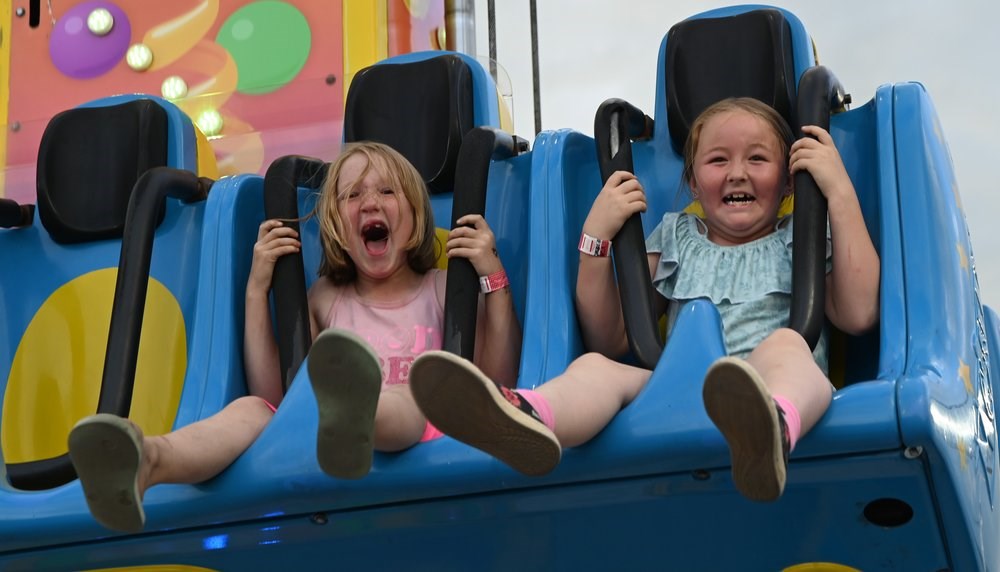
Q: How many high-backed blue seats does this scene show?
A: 3